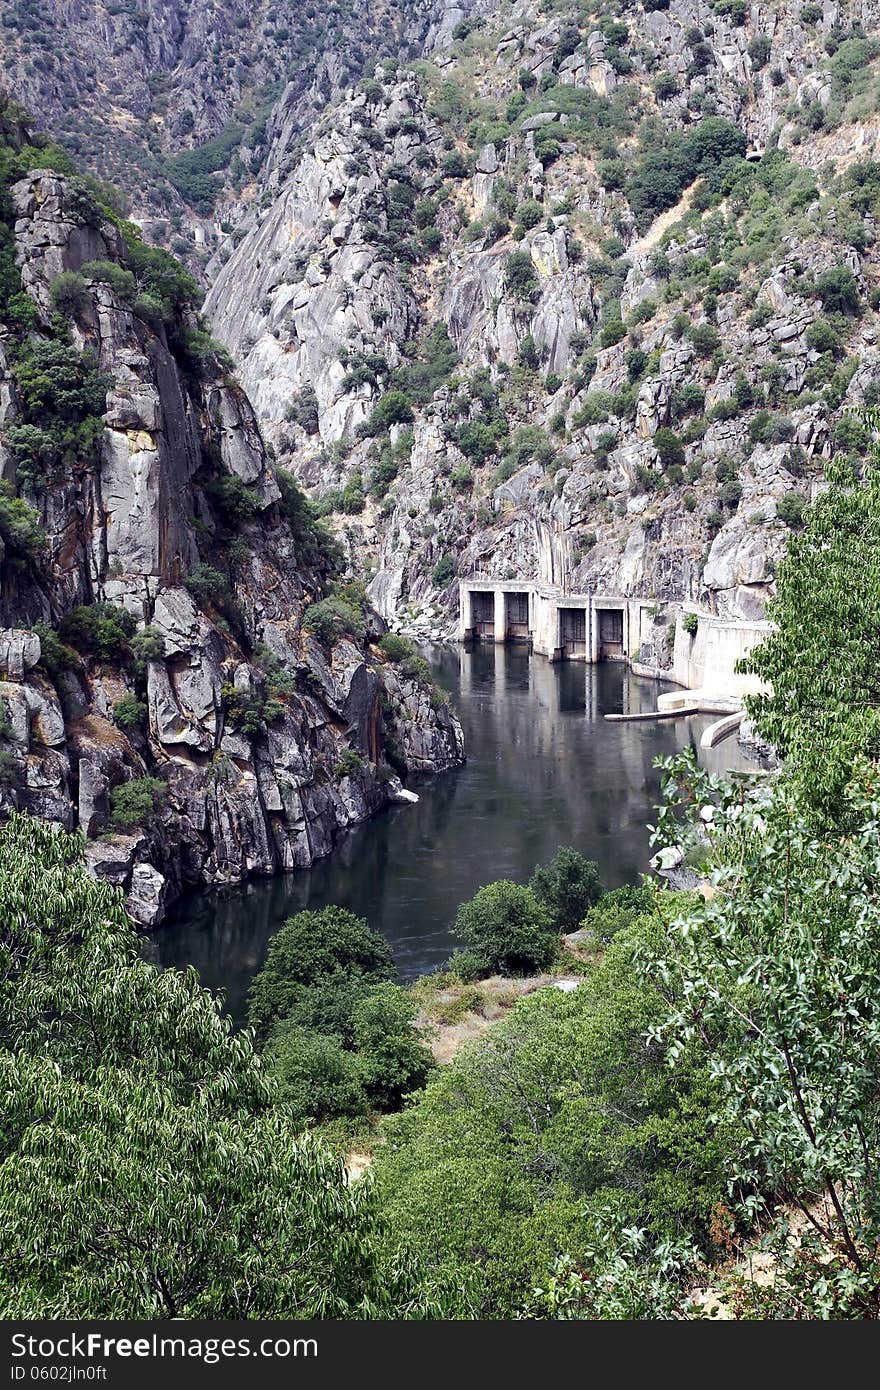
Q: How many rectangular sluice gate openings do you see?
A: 4